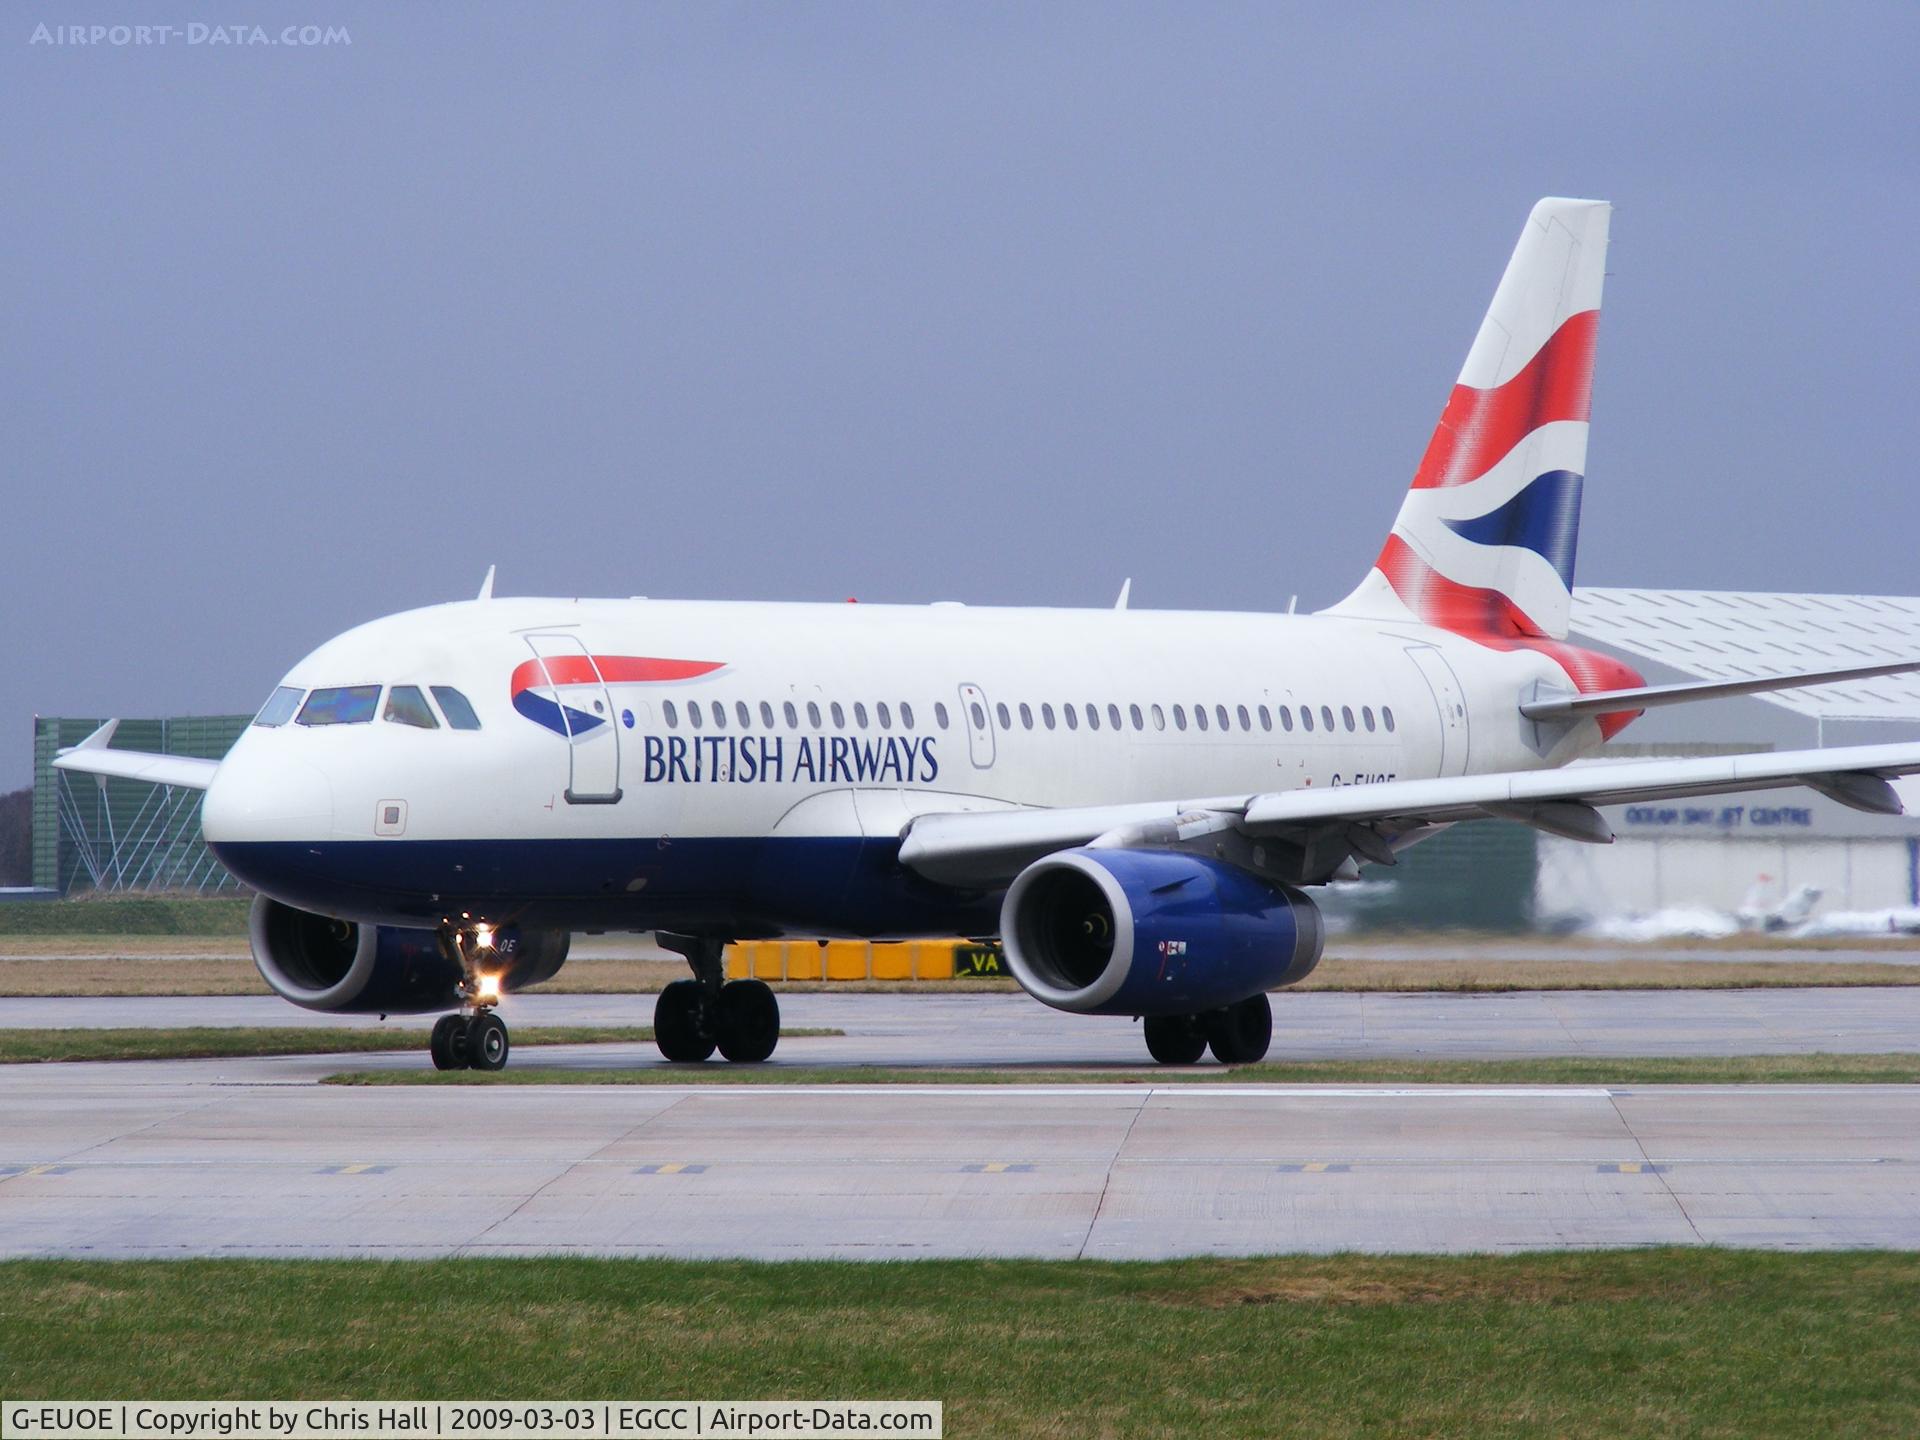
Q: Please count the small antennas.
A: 3